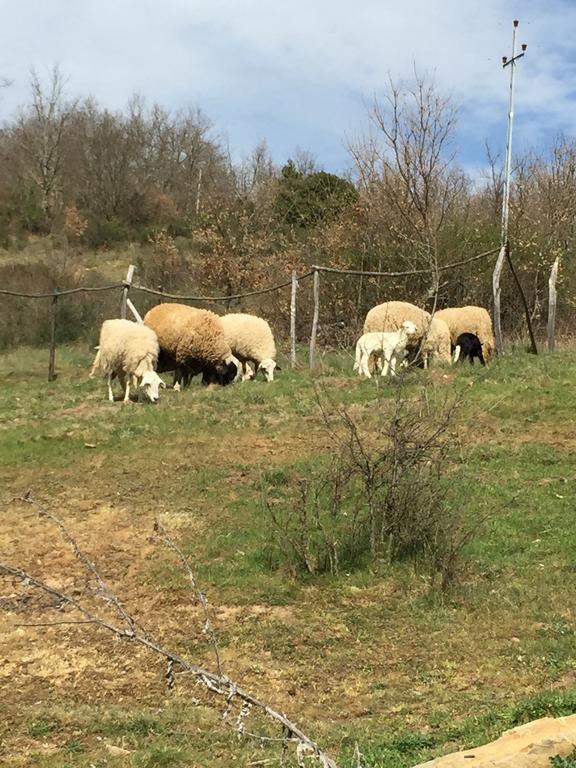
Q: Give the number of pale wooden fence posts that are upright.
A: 5